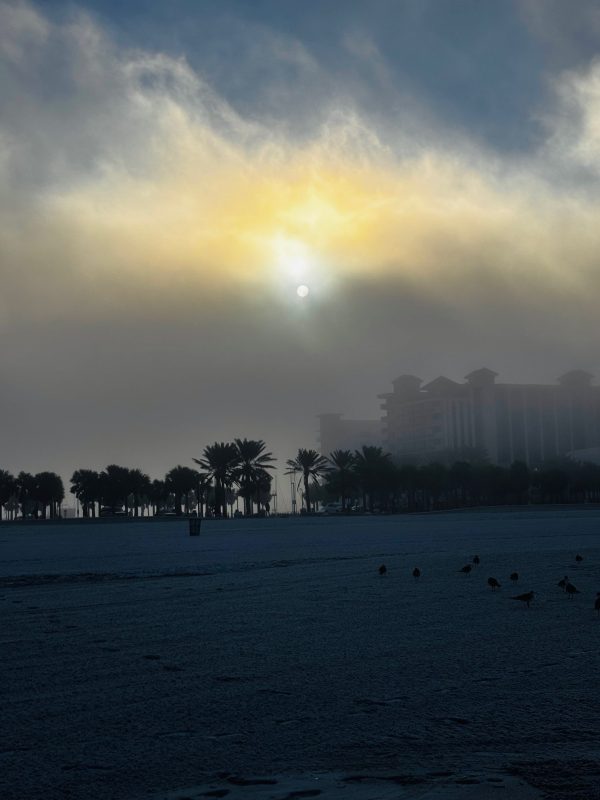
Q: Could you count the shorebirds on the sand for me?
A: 11